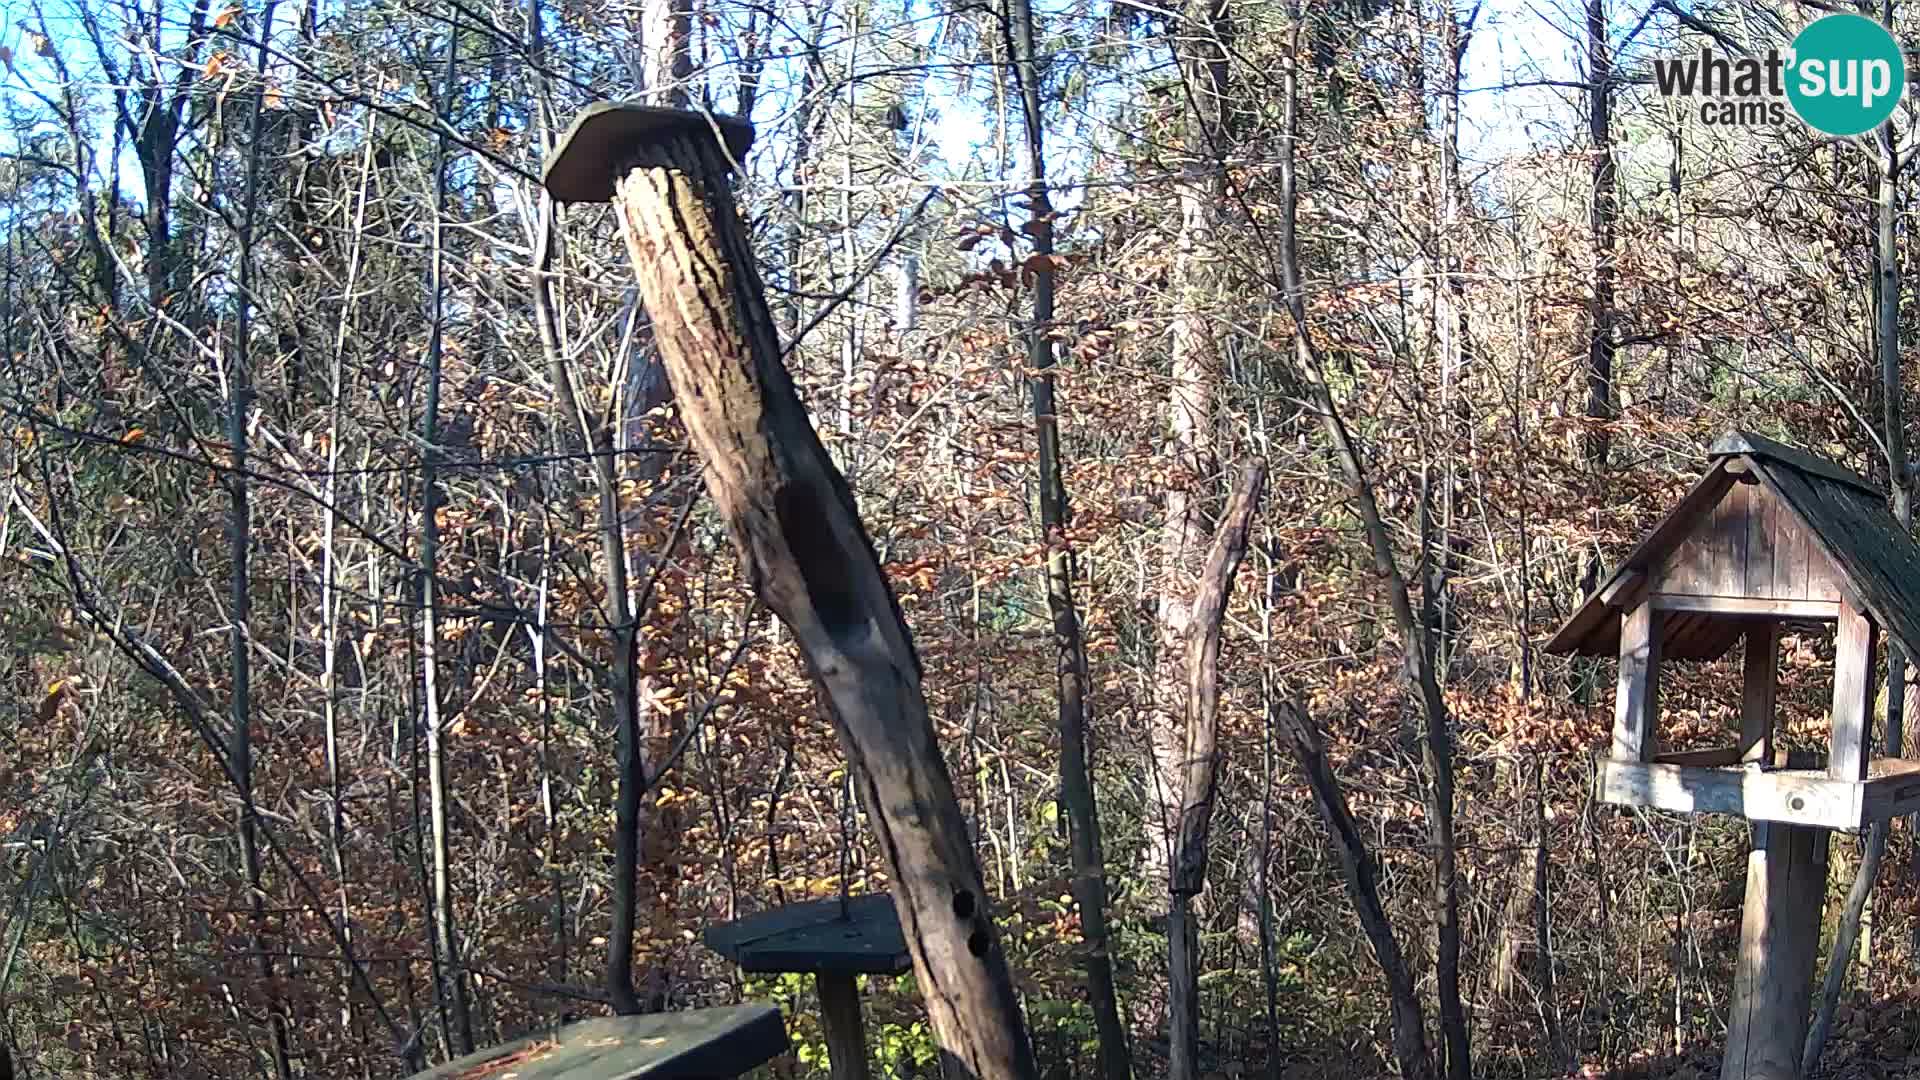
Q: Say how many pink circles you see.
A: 0